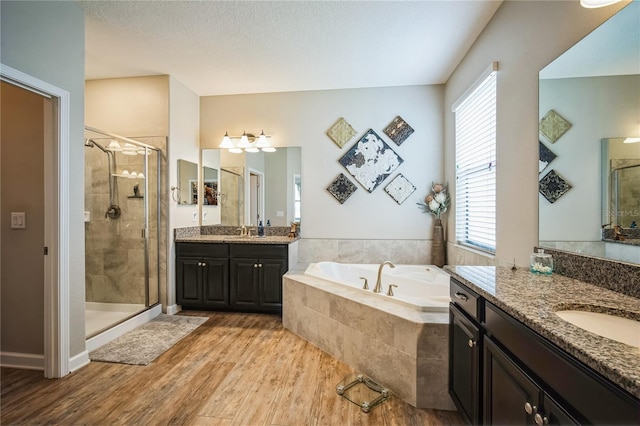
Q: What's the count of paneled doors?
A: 7